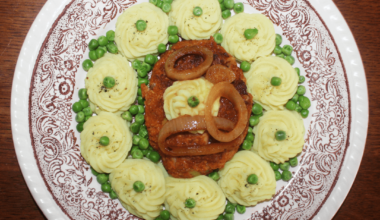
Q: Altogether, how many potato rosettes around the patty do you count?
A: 10